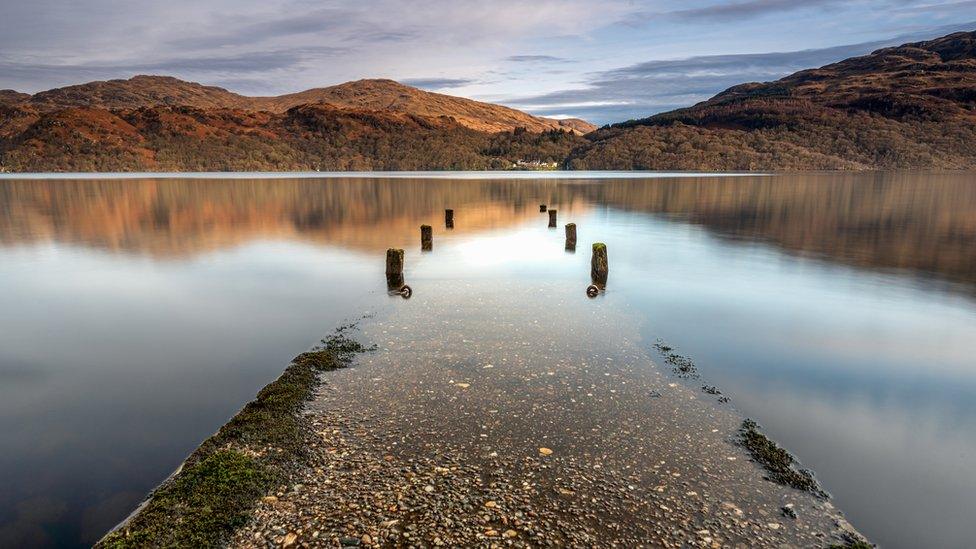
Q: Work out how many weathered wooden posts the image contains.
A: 7